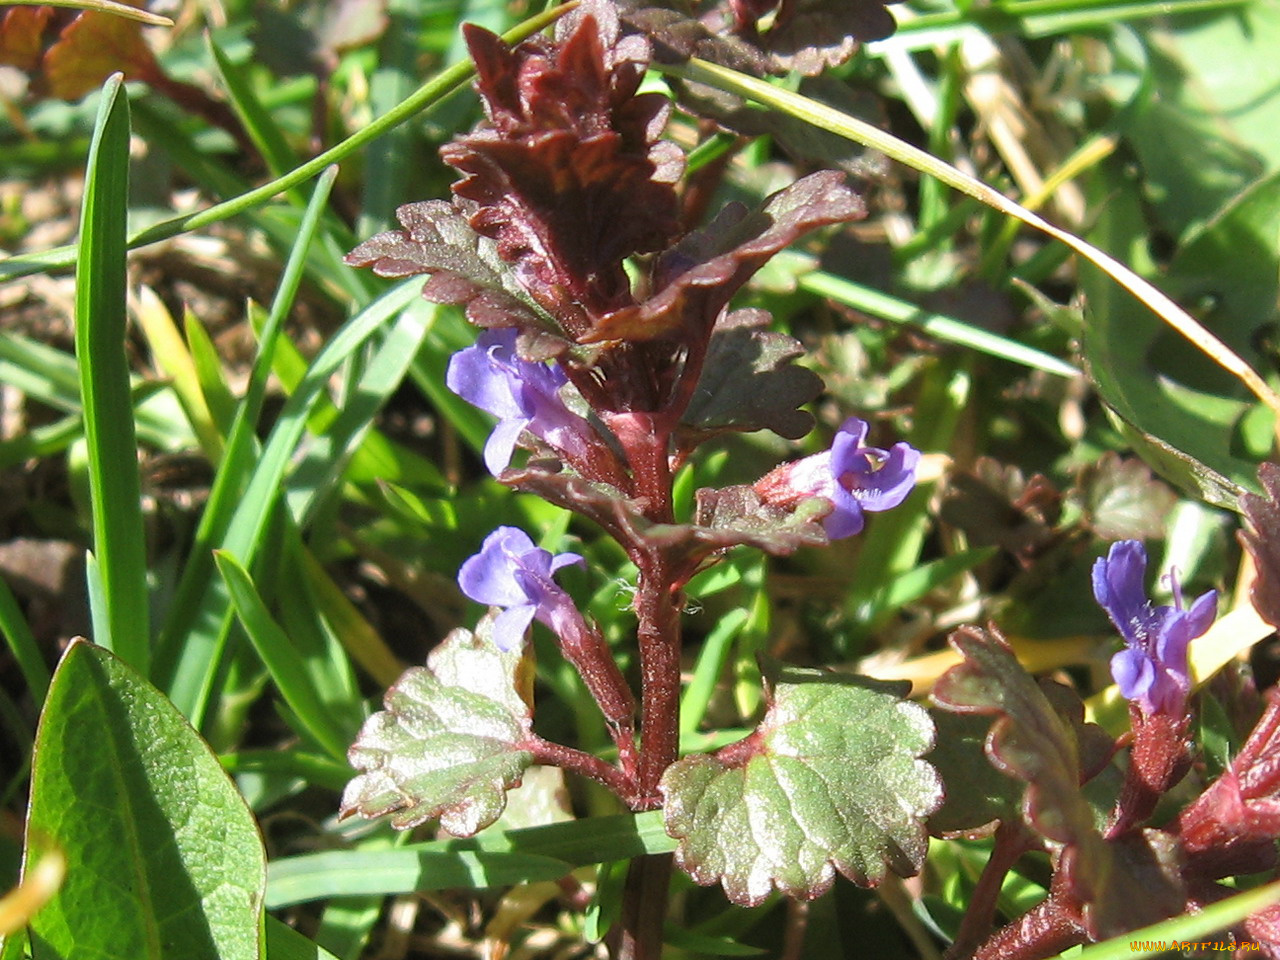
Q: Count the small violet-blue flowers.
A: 4